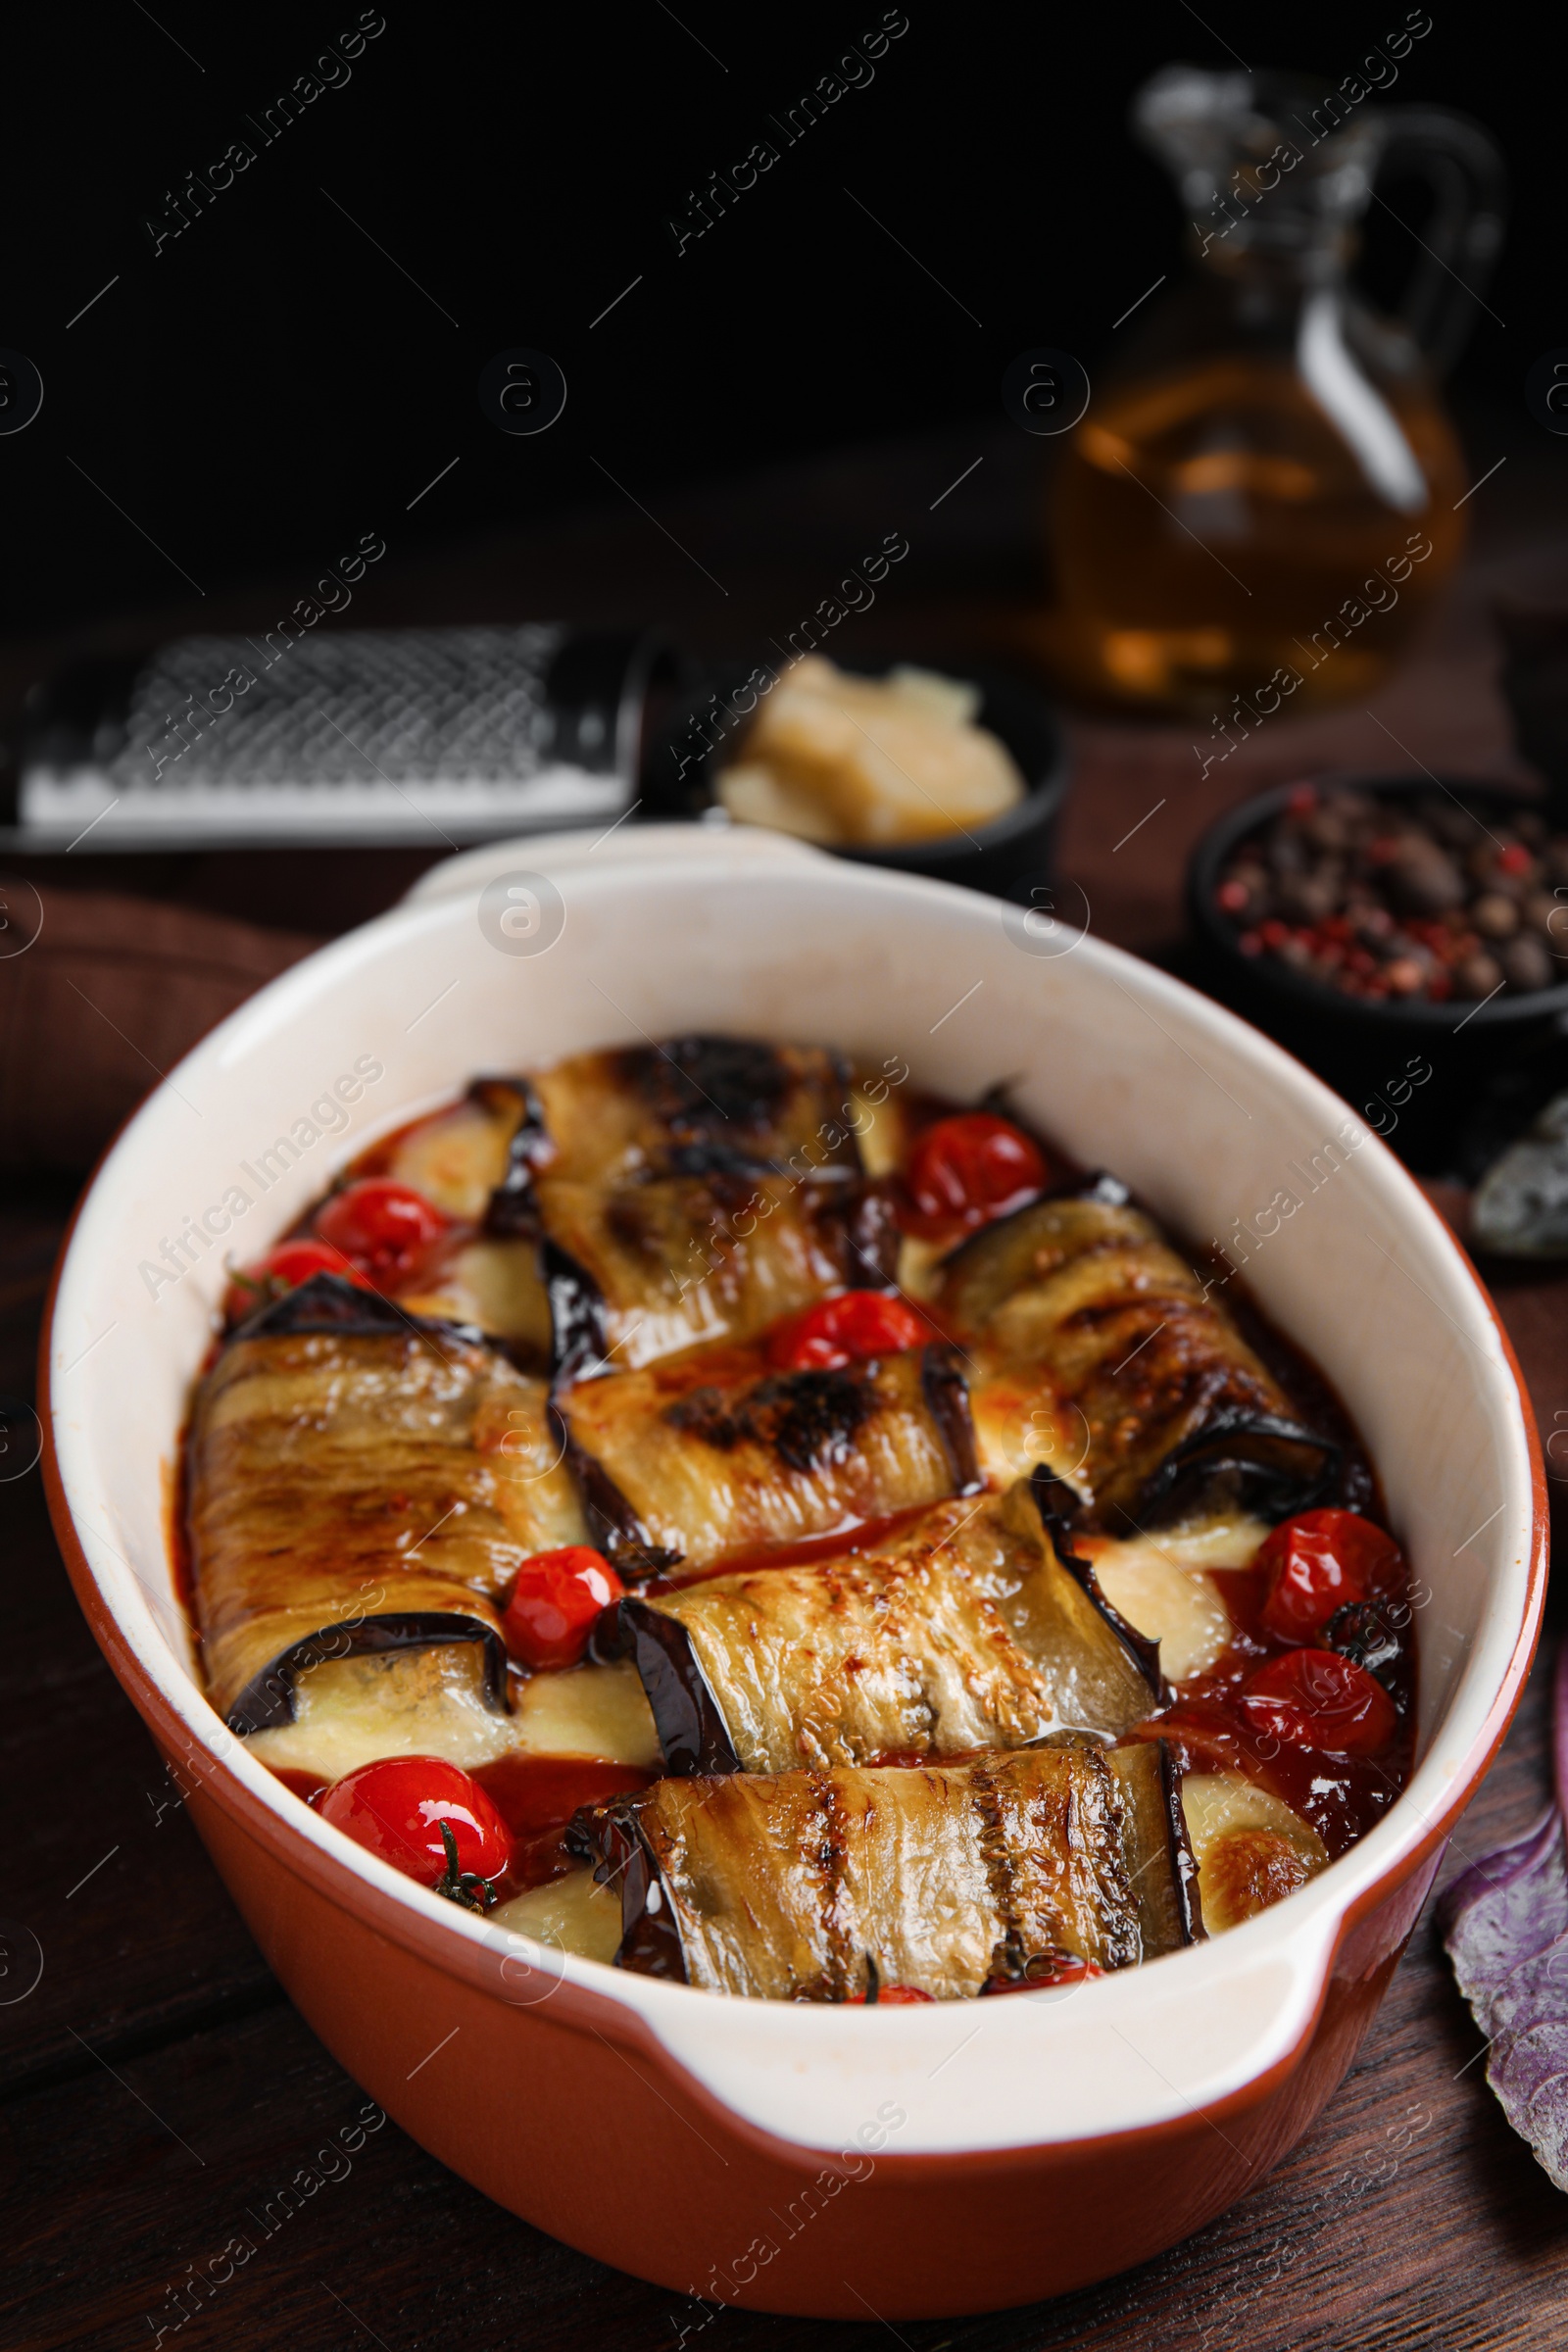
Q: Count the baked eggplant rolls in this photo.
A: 7